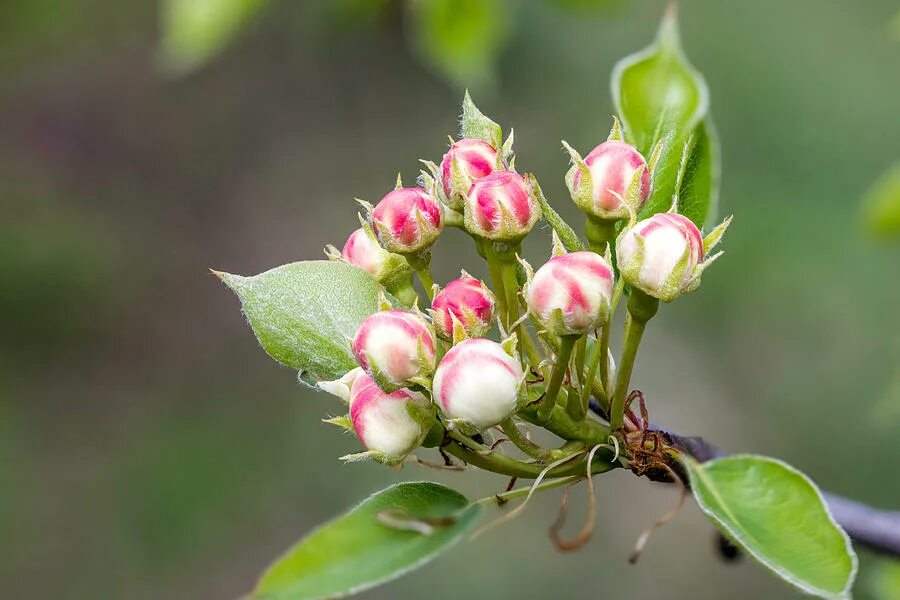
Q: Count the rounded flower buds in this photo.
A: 11